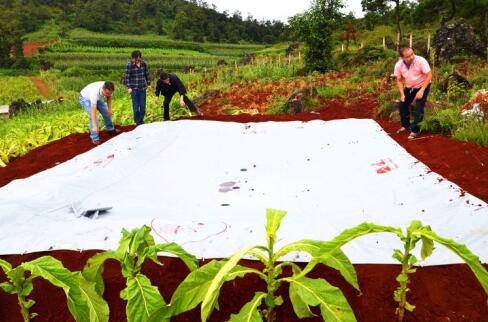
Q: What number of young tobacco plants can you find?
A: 4